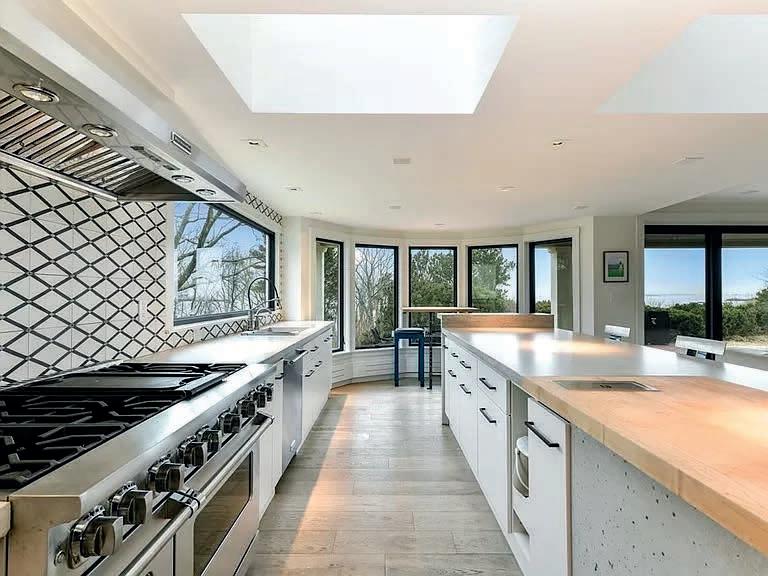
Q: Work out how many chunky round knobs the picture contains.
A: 9